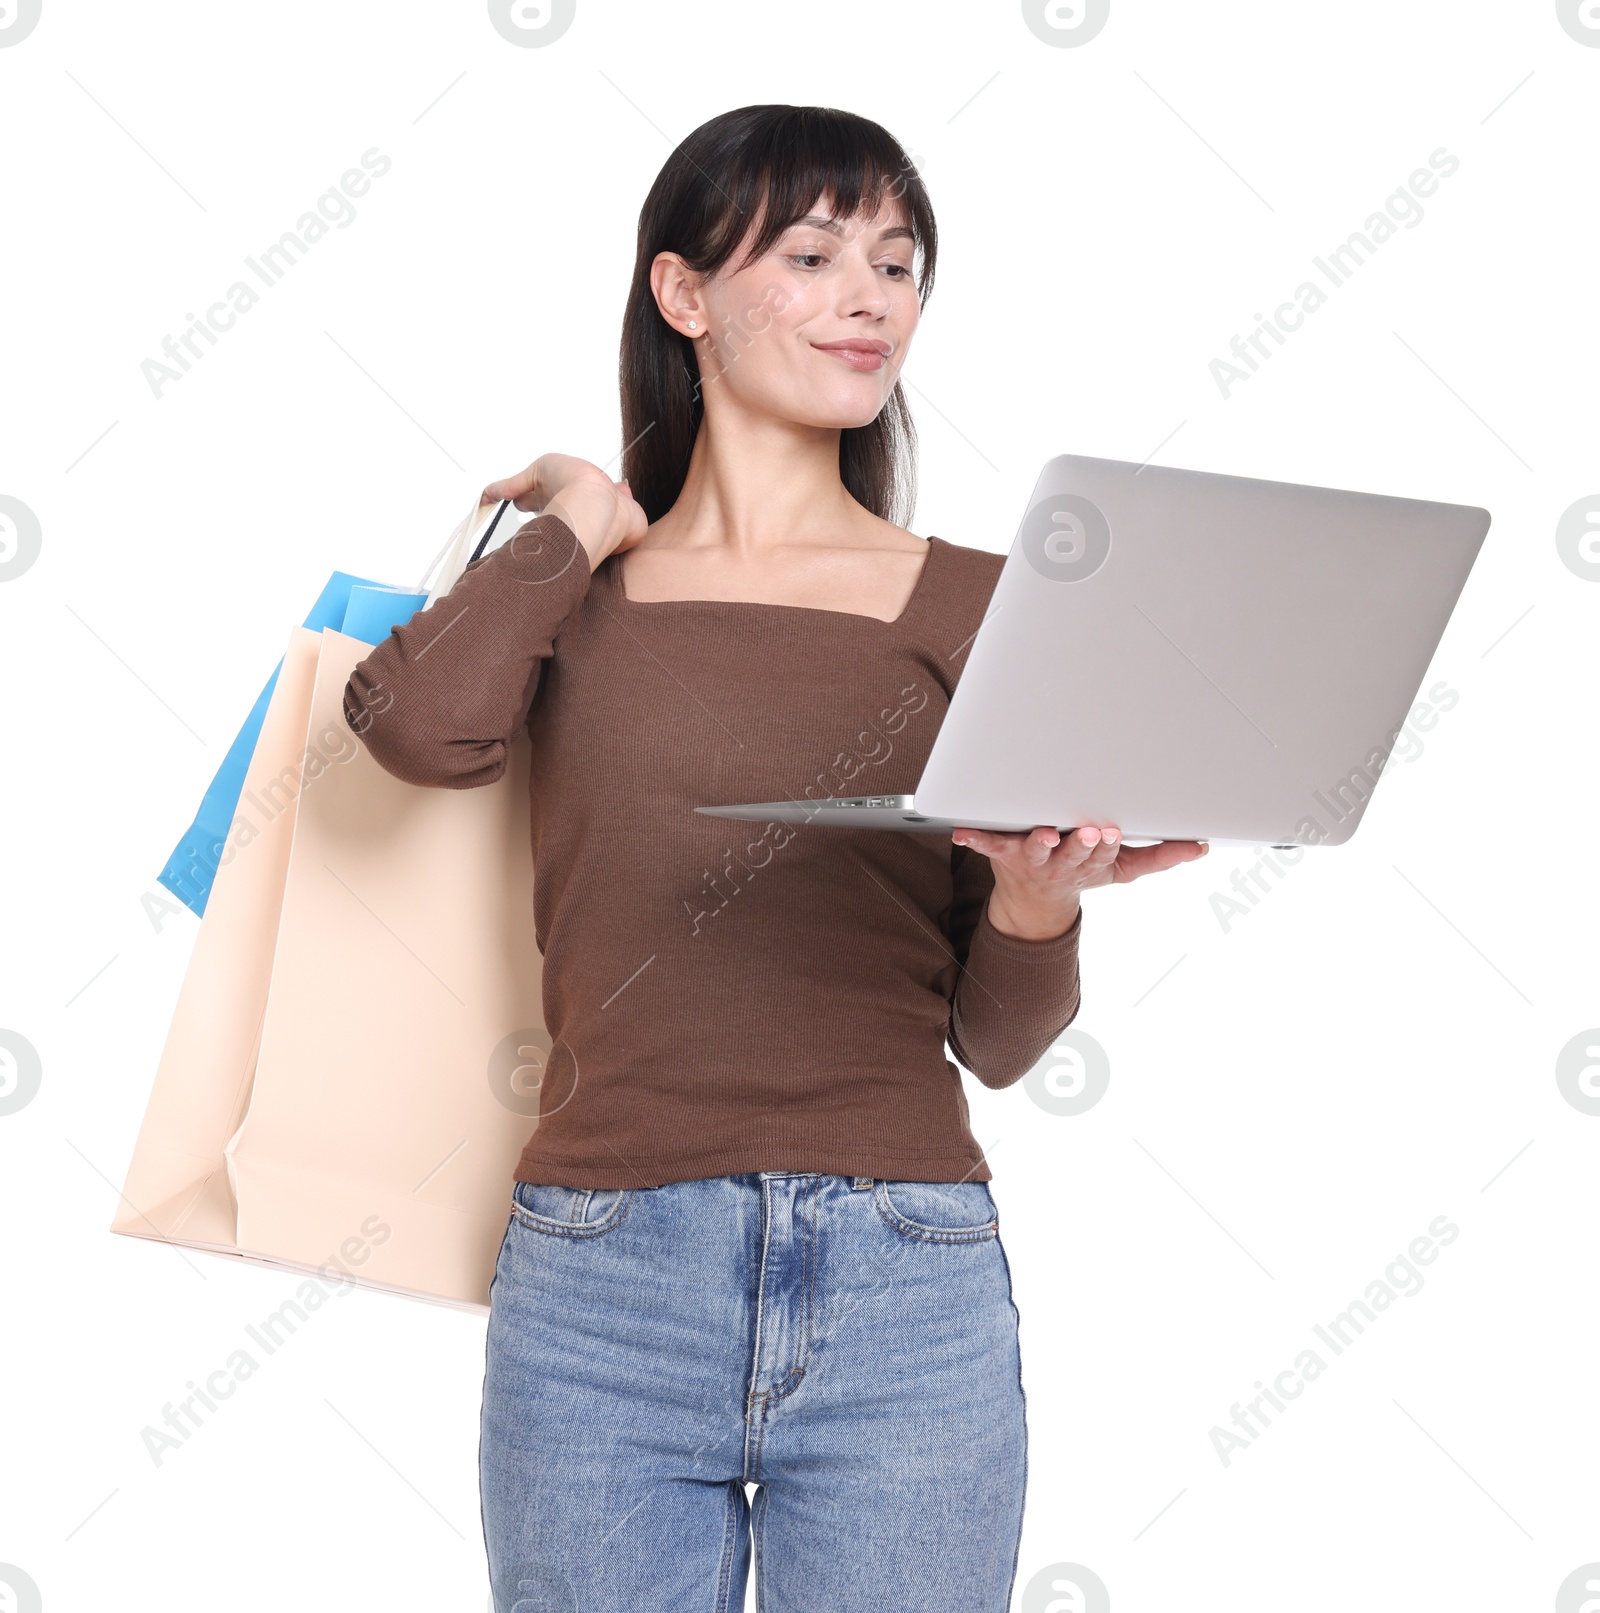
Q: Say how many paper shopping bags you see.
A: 2